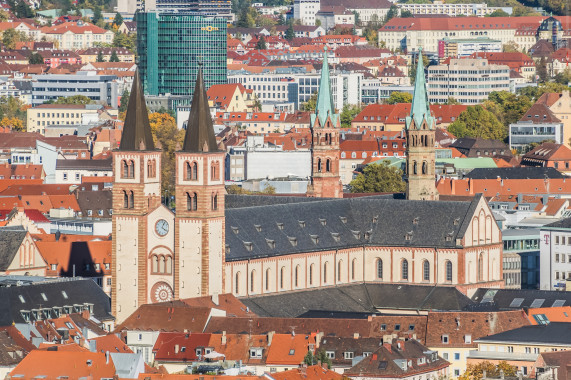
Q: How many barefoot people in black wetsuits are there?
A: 0